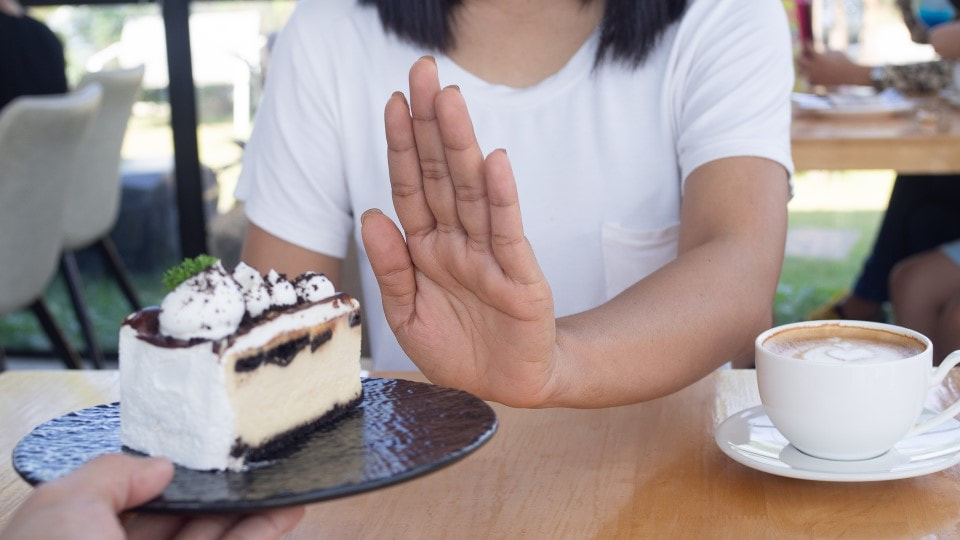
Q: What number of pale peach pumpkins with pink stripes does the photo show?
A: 0